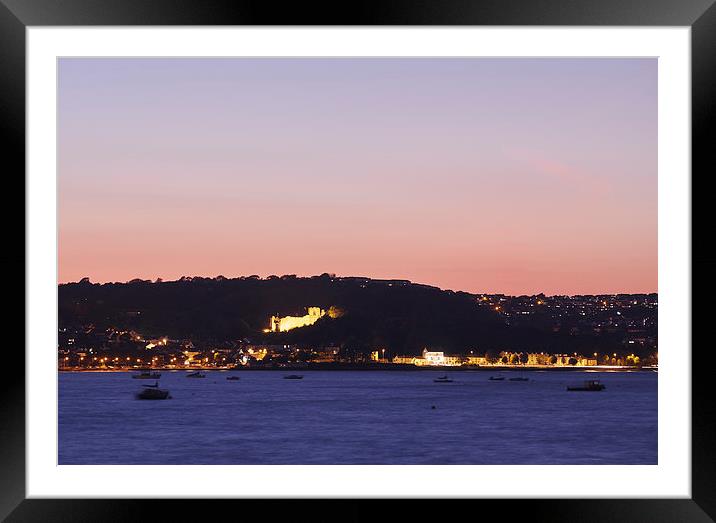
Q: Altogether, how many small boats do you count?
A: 9